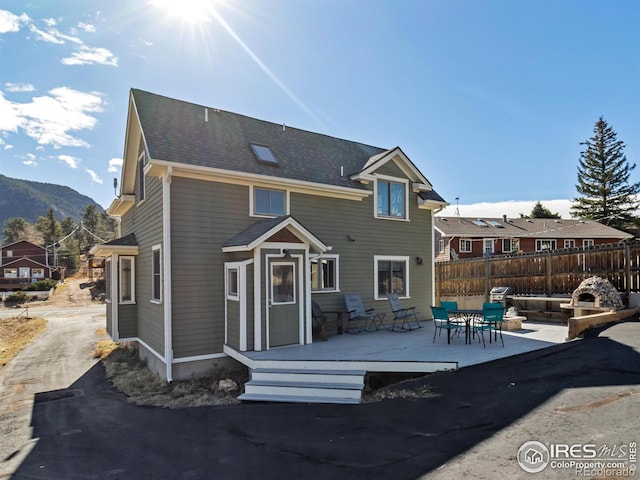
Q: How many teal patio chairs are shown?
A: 4